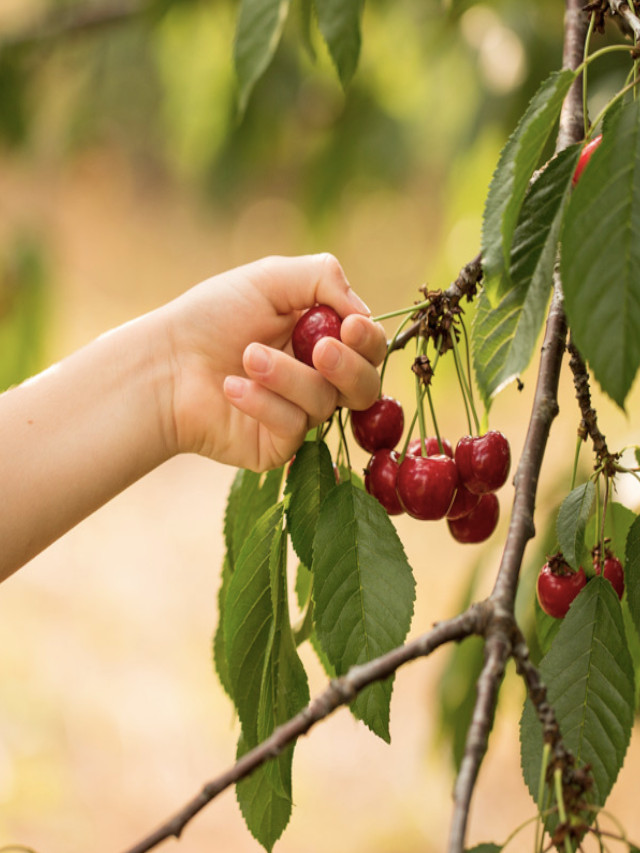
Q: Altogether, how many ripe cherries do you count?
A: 11